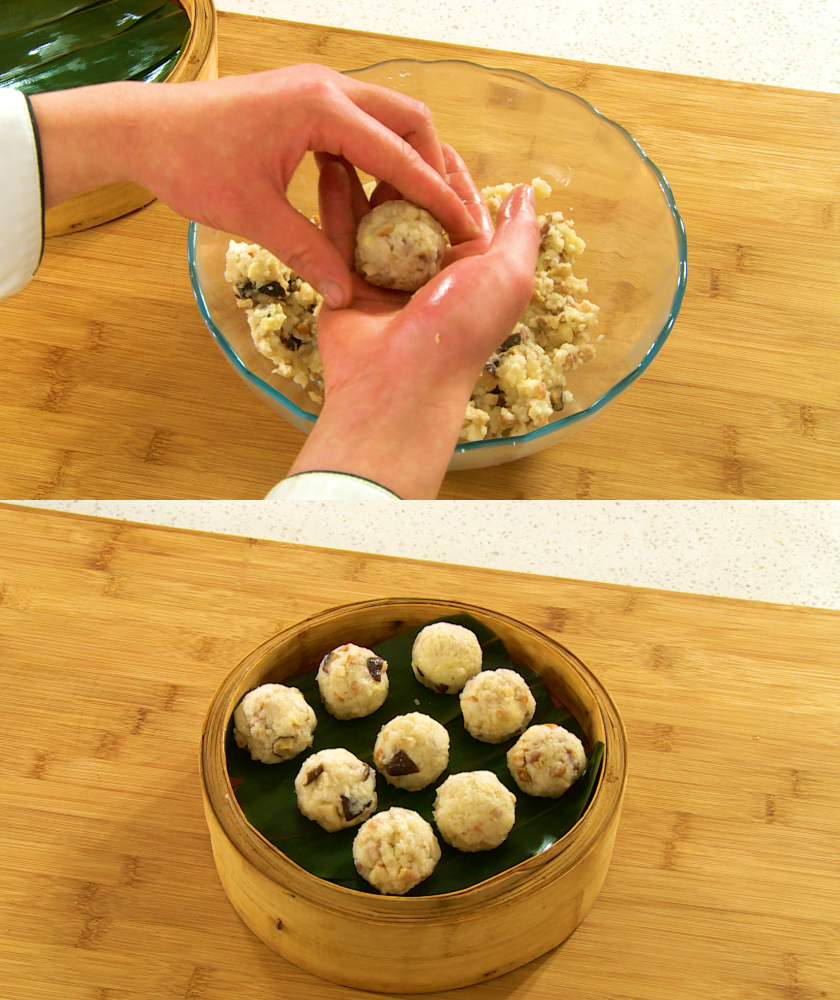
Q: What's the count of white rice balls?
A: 10